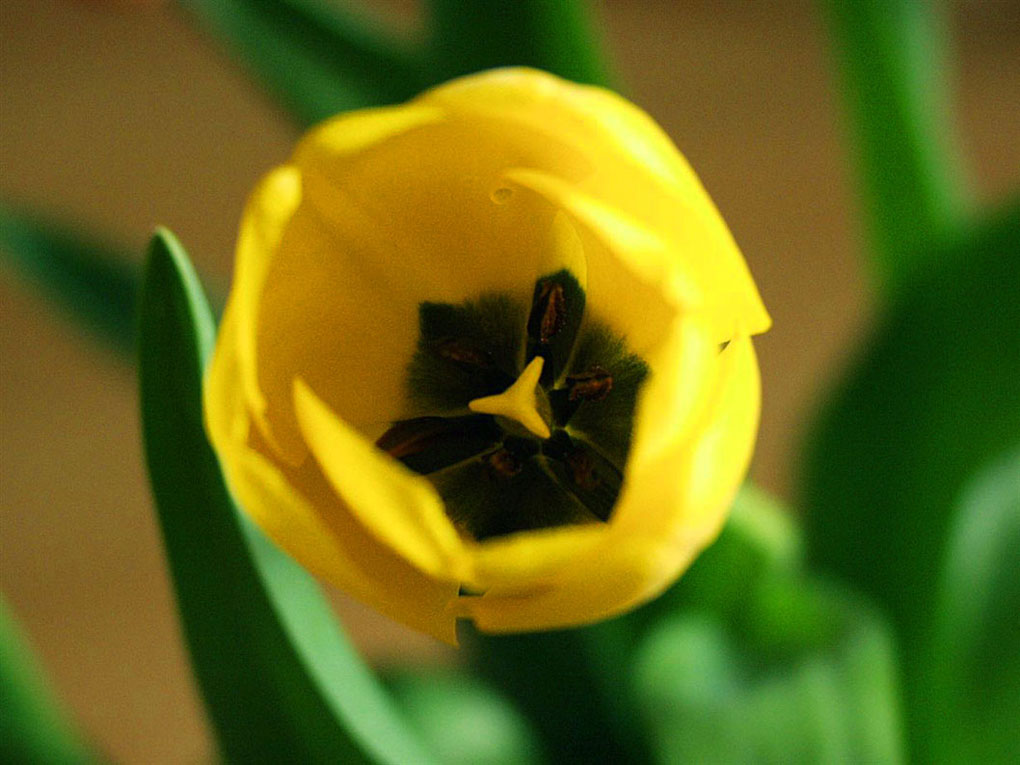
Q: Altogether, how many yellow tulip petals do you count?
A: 6